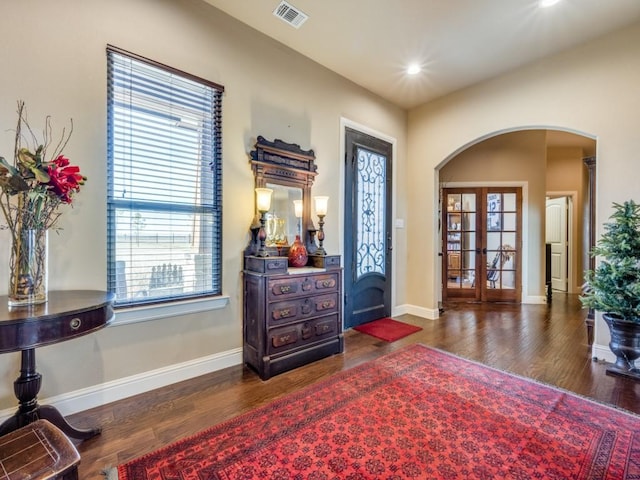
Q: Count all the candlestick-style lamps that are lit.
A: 2